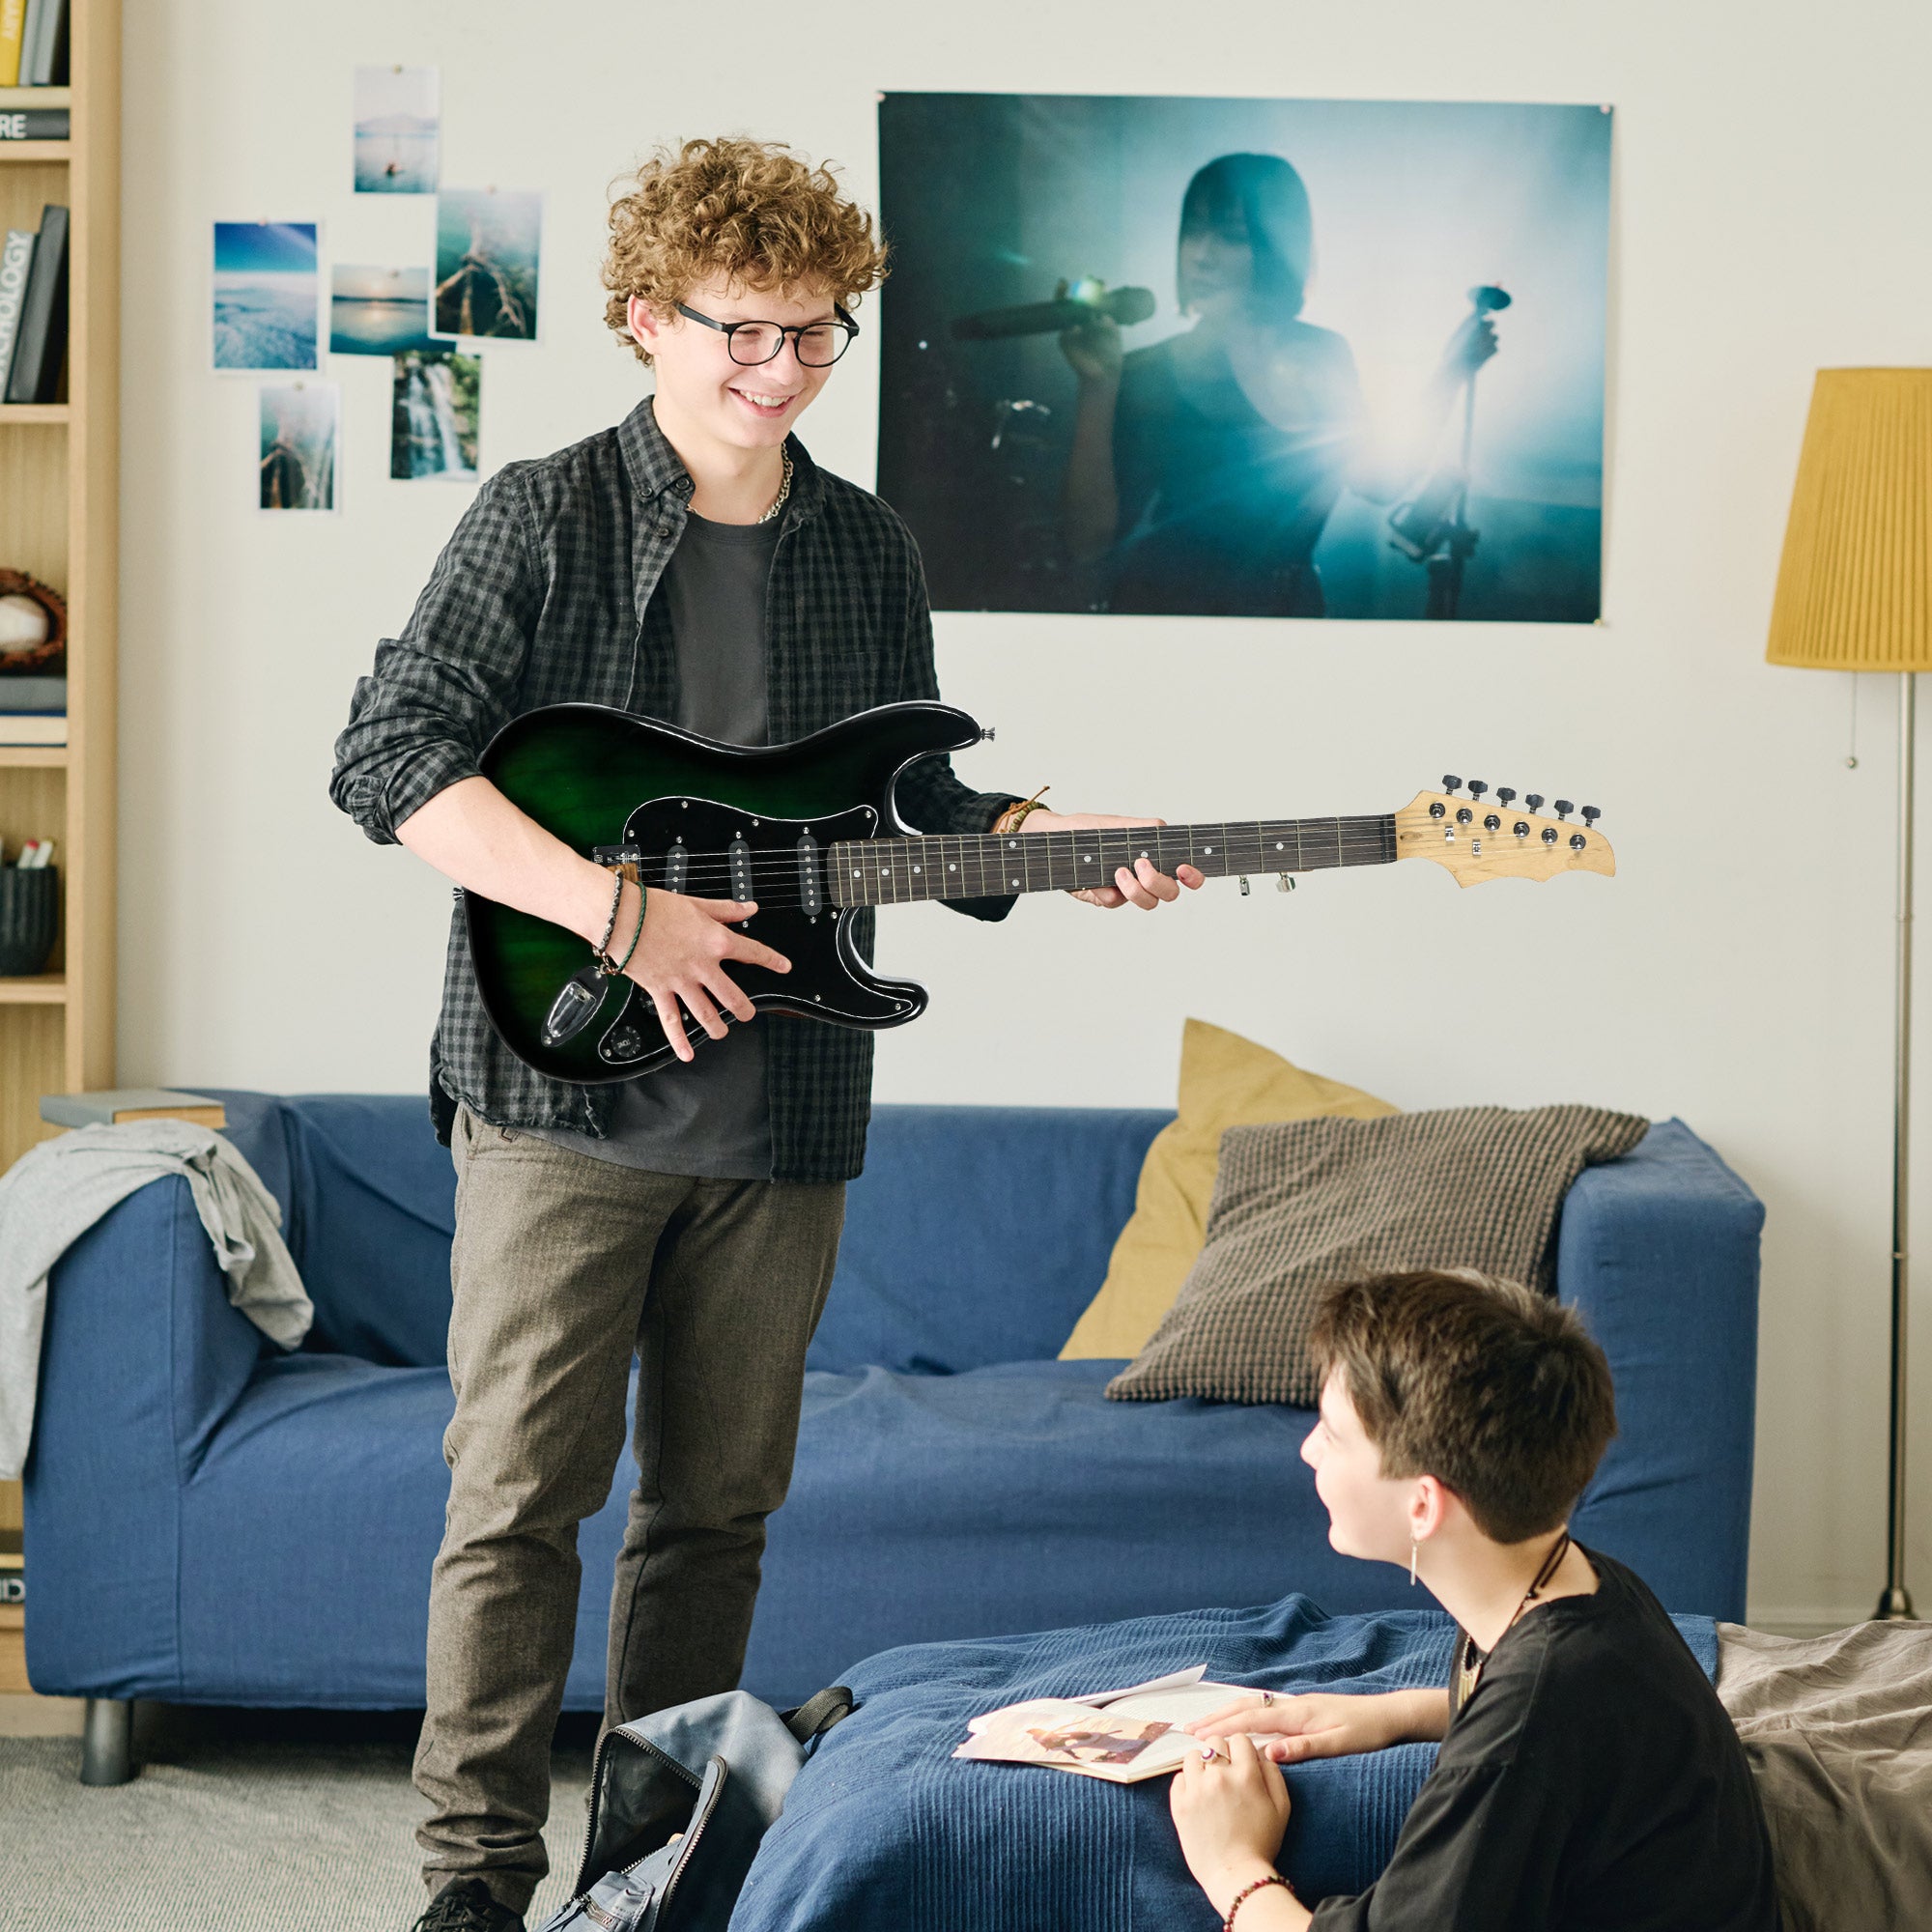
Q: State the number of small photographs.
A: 6